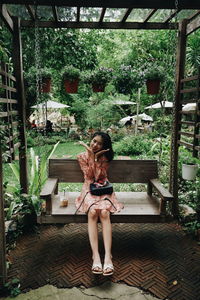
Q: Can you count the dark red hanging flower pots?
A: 4